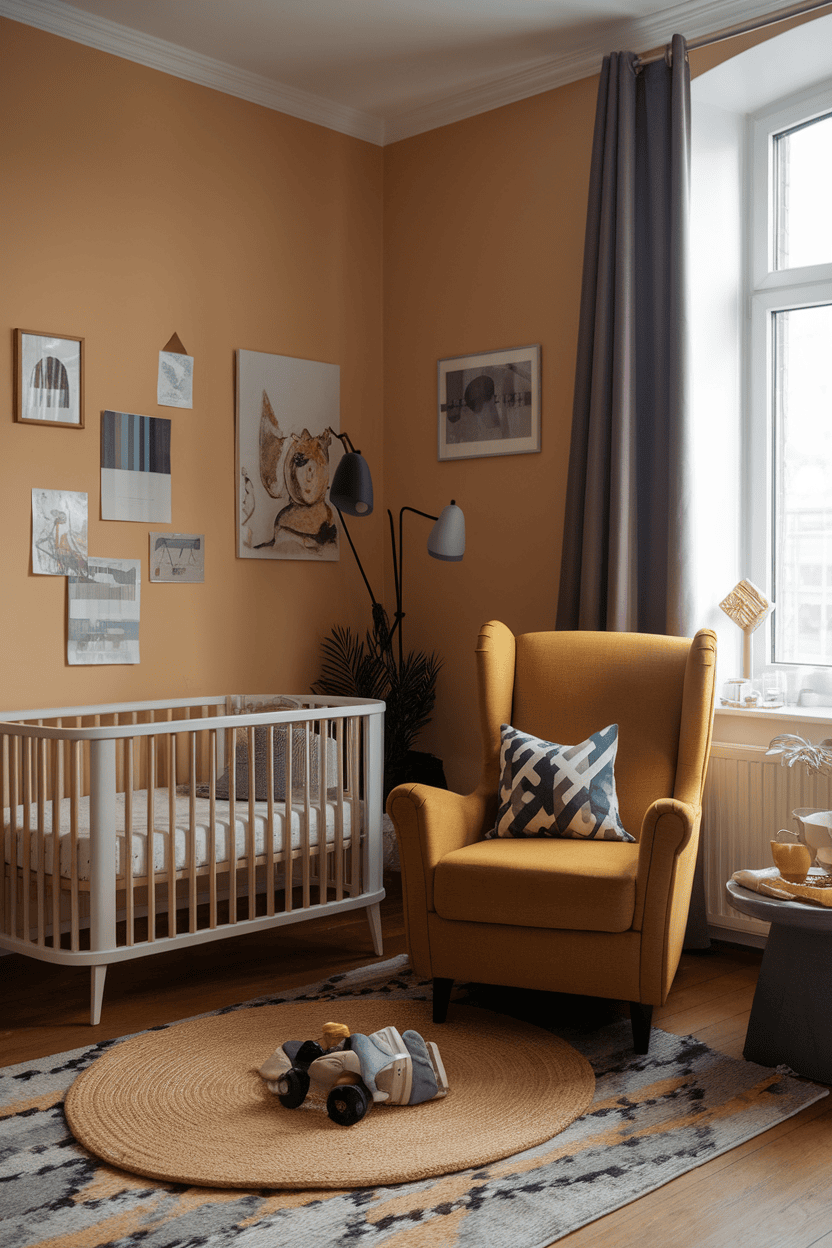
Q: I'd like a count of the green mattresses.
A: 0